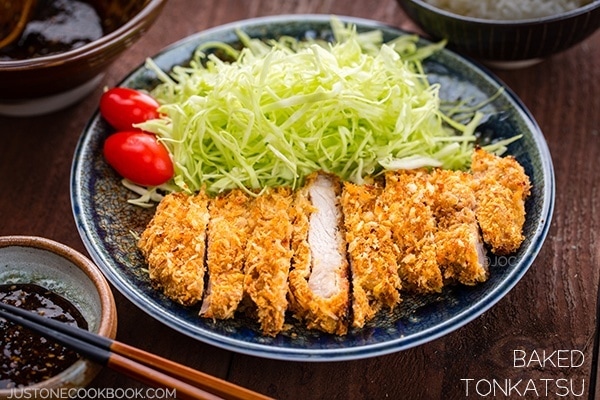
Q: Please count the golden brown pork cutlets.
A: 8